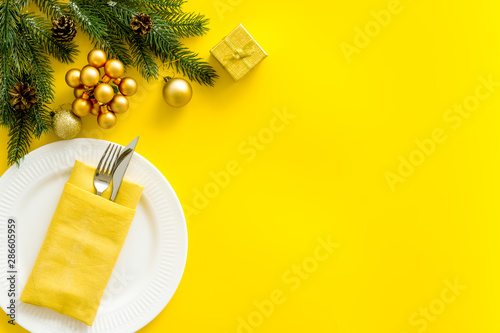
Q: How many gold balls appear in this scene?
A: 13